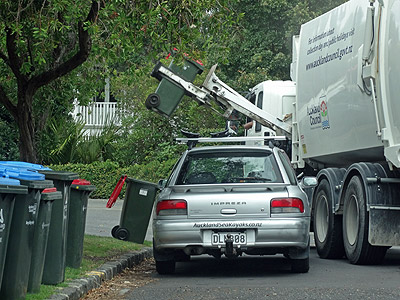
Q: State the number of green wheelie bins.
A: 7